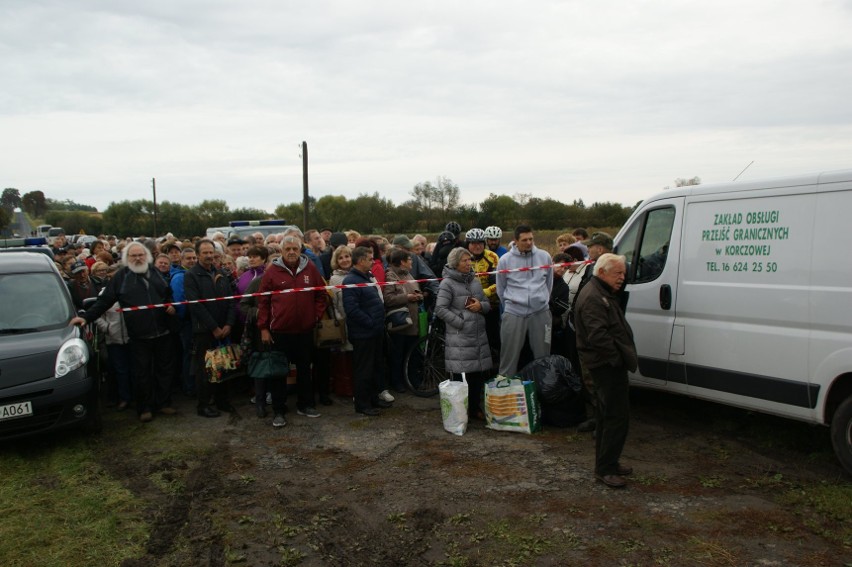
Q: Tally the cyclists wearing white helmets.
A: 2